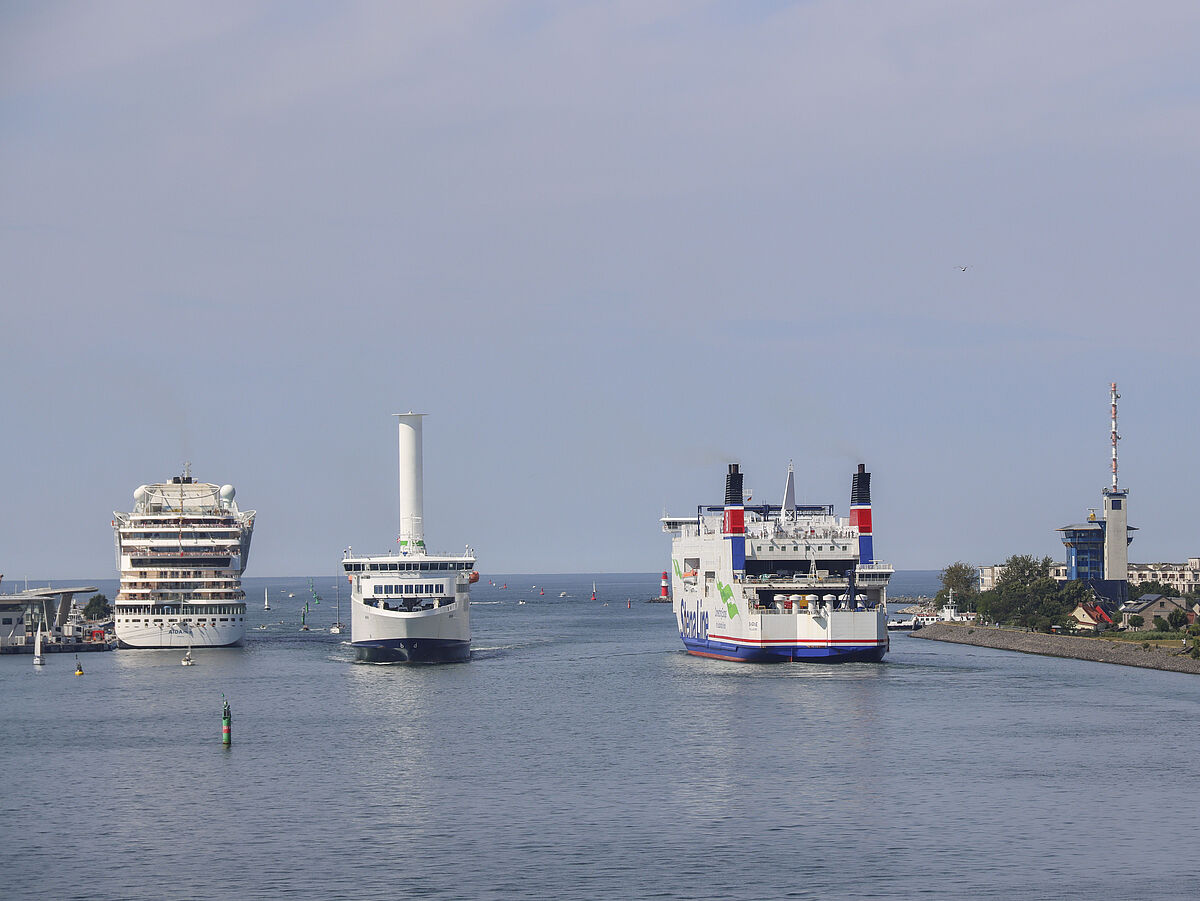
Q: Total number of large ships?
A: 3